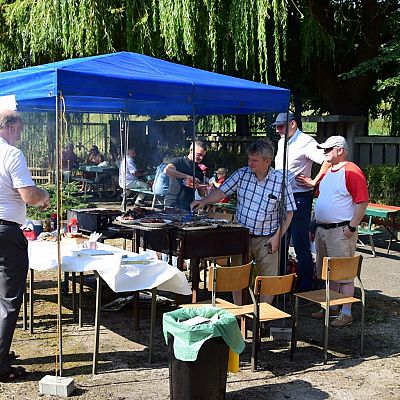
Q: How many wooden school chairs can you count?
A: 3